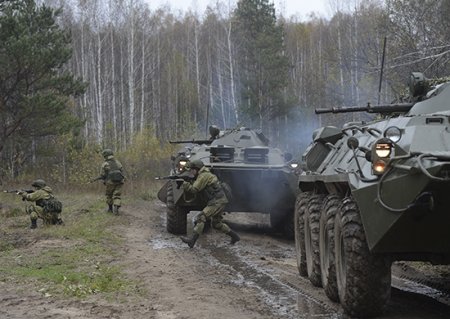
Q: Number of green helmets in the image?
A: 3